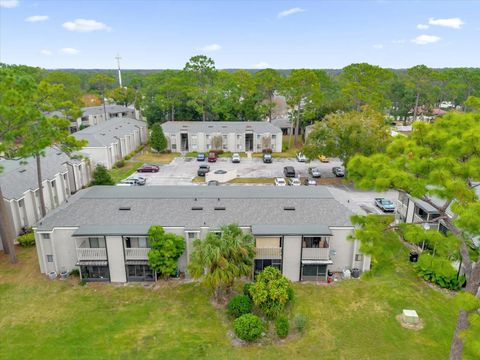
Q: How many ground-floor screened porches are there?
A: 4